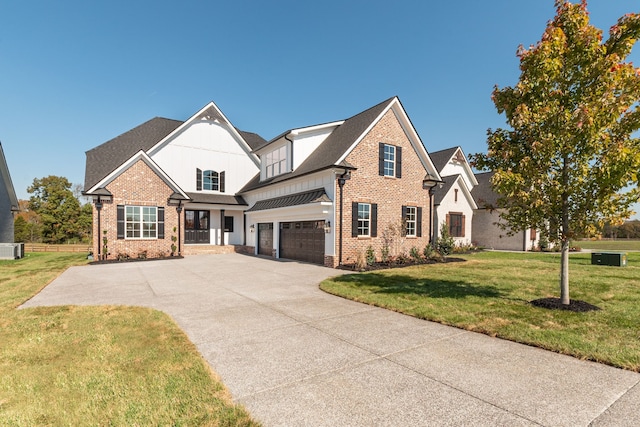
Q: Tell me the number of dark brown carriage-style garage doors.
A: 2